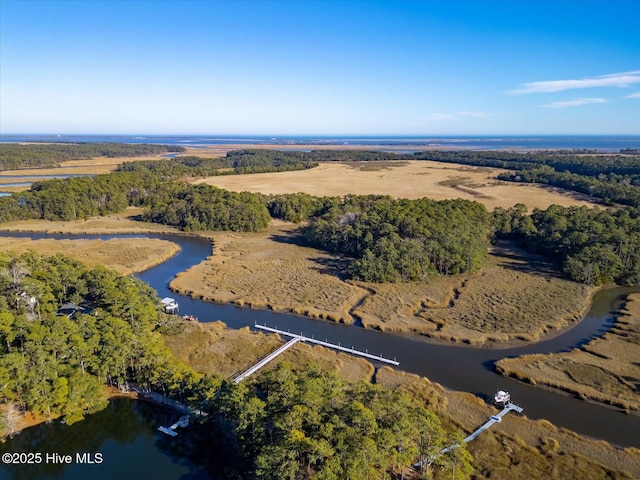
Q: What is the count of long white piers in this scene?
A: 2